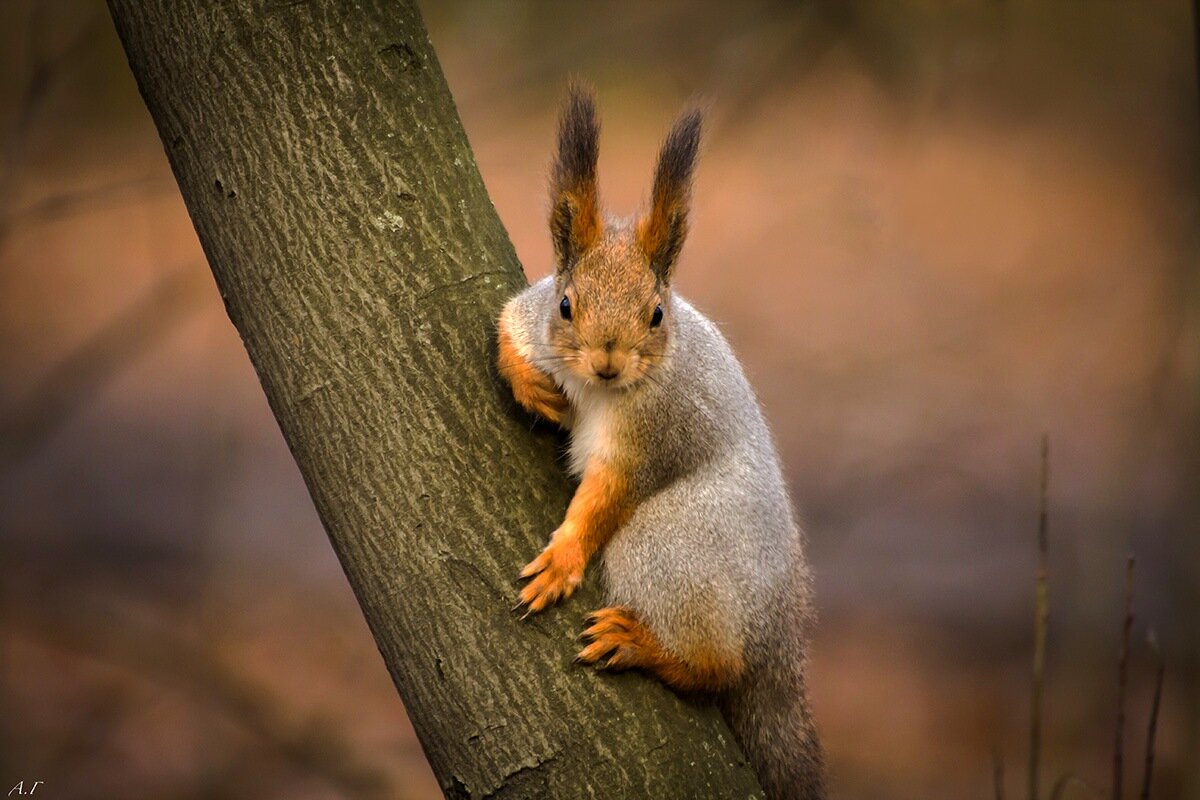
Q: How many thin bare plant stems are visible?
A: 3